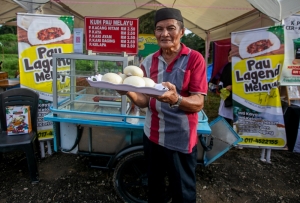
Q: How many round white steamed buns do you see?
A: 5